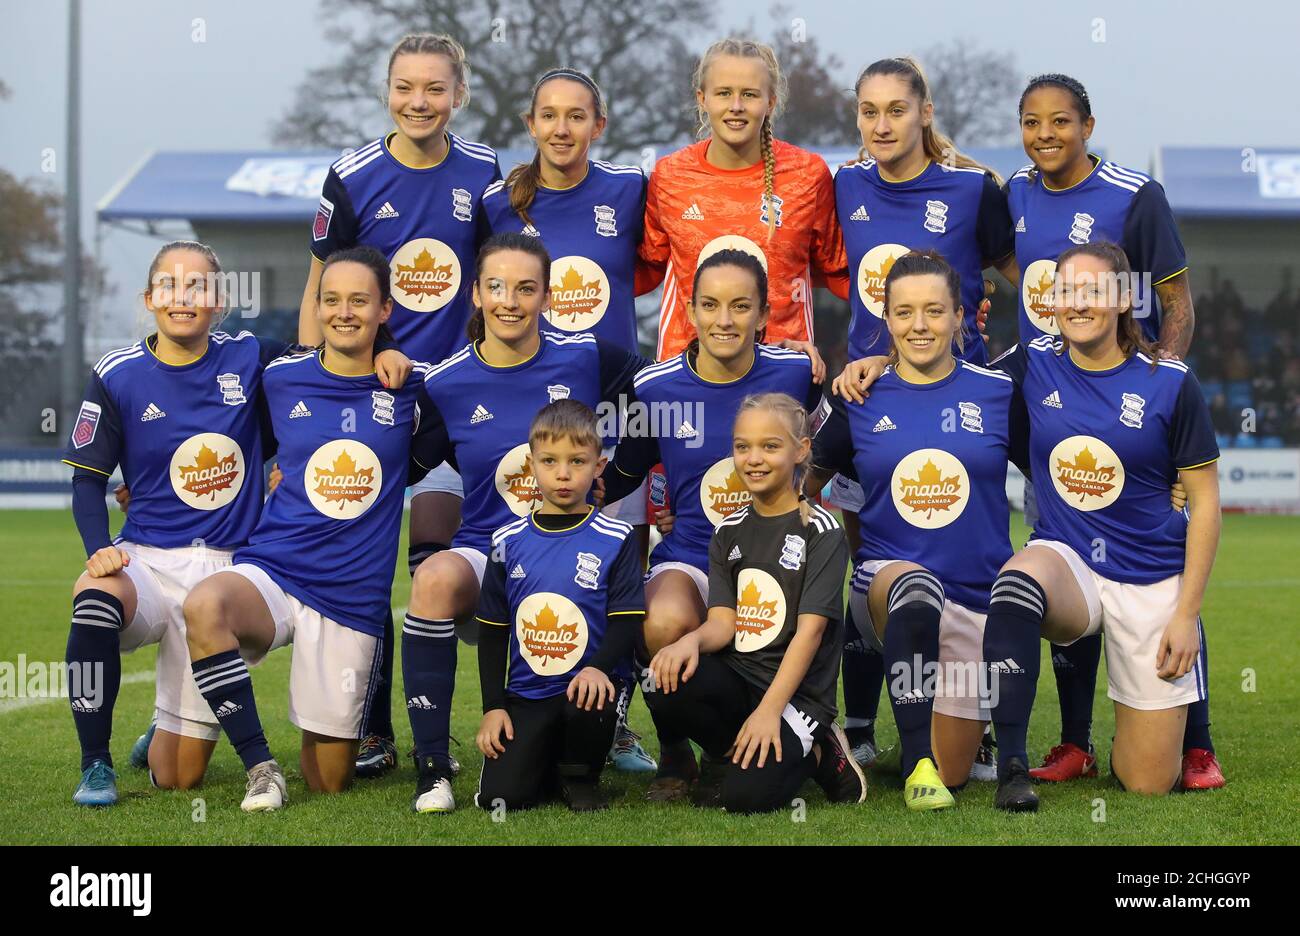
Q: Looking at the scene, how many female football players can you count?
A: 11